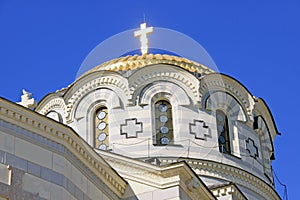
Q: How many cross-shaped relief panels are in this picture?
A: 3